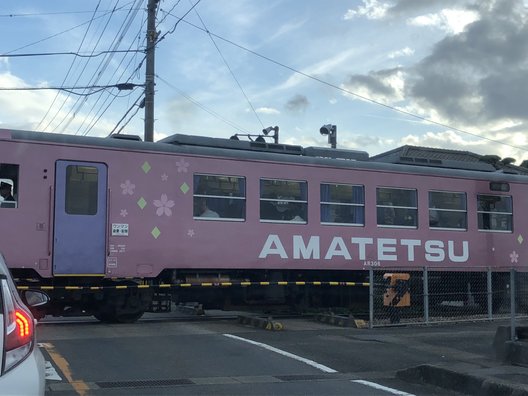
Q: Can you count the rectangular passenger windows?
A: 6